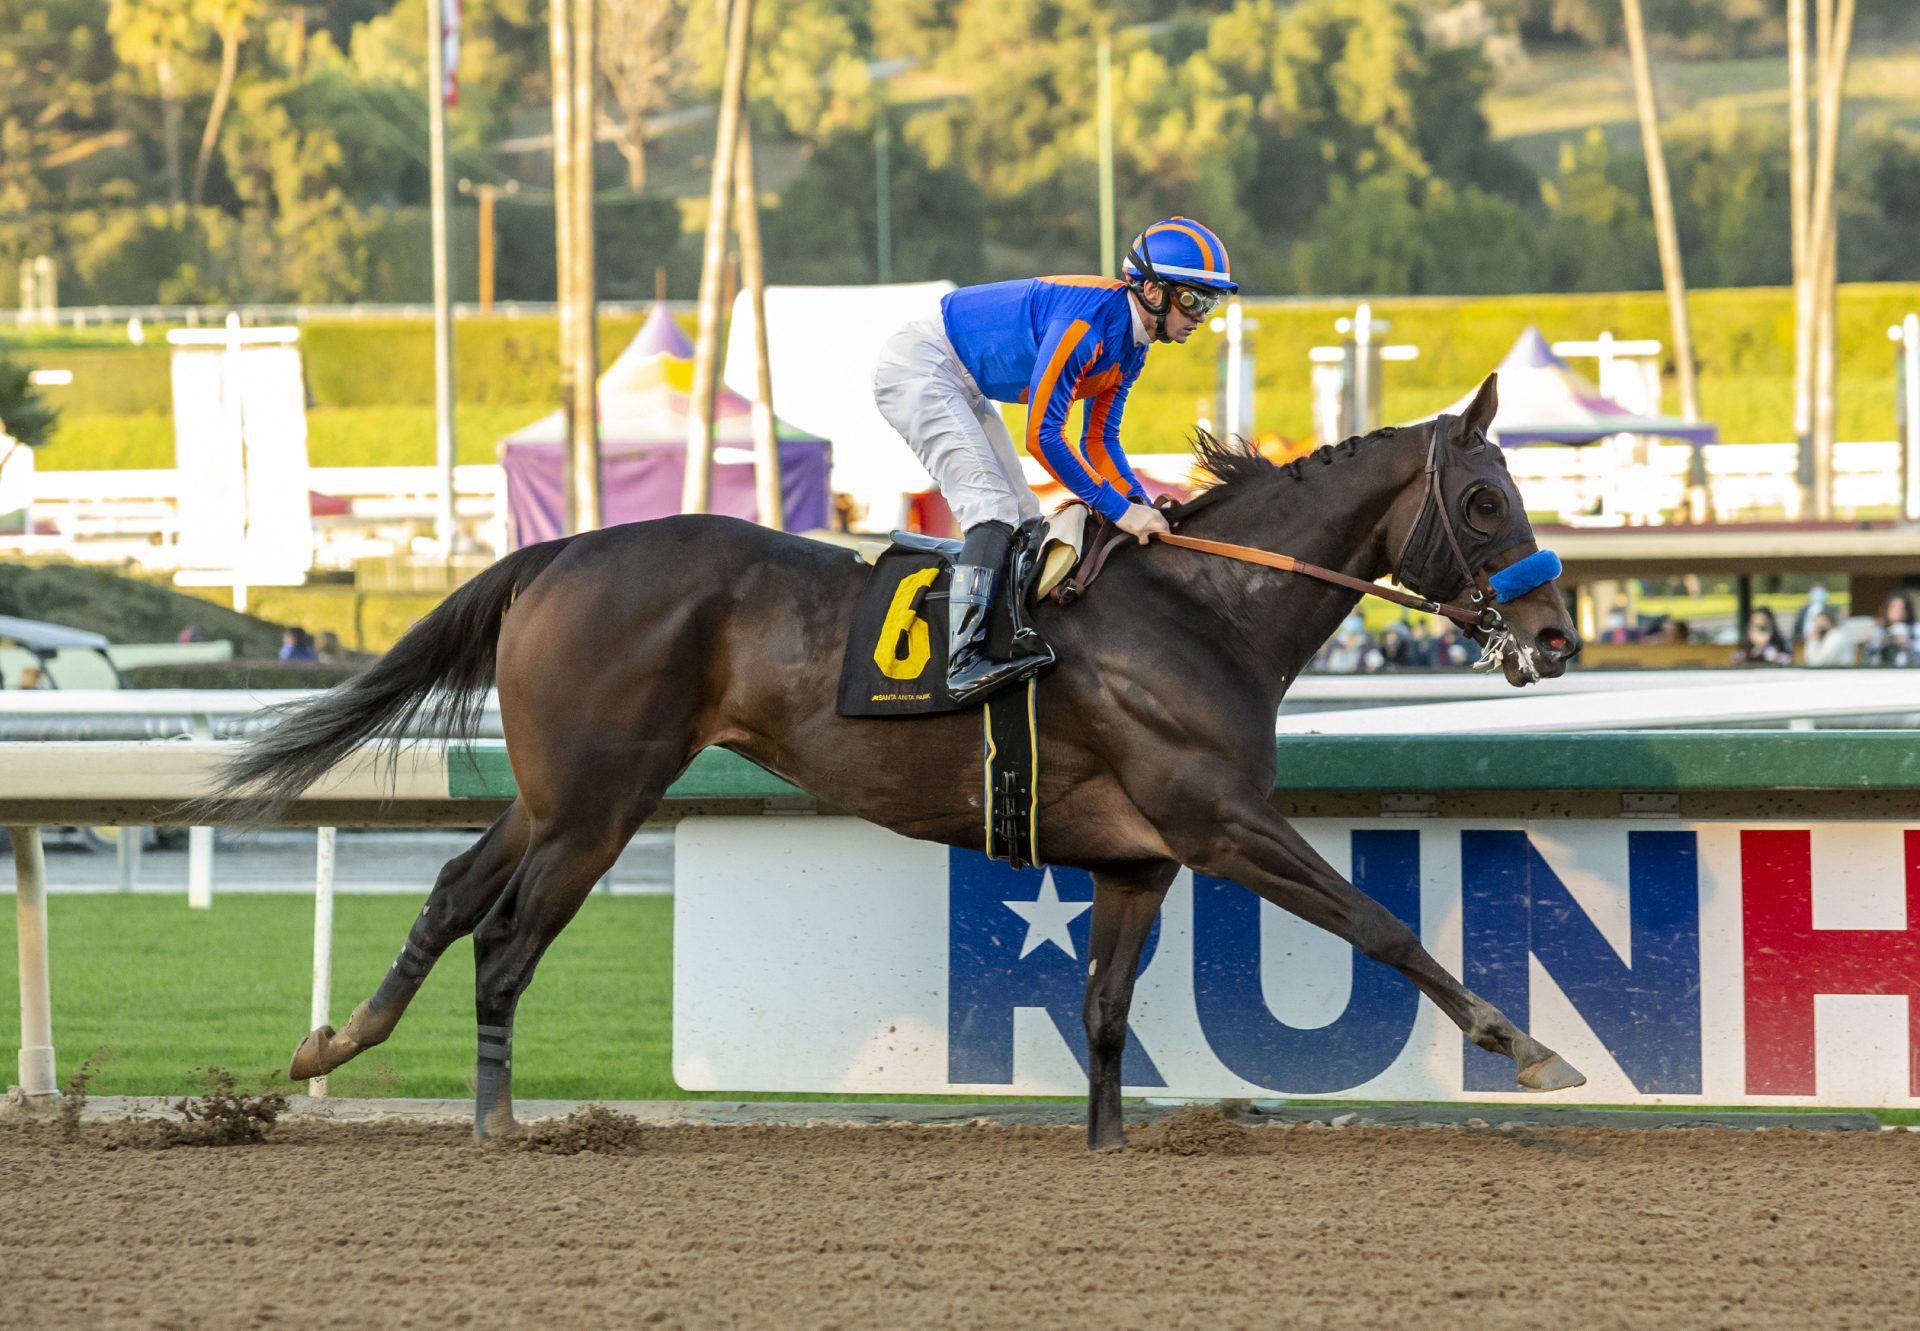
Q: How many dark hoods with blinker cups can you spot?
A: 1